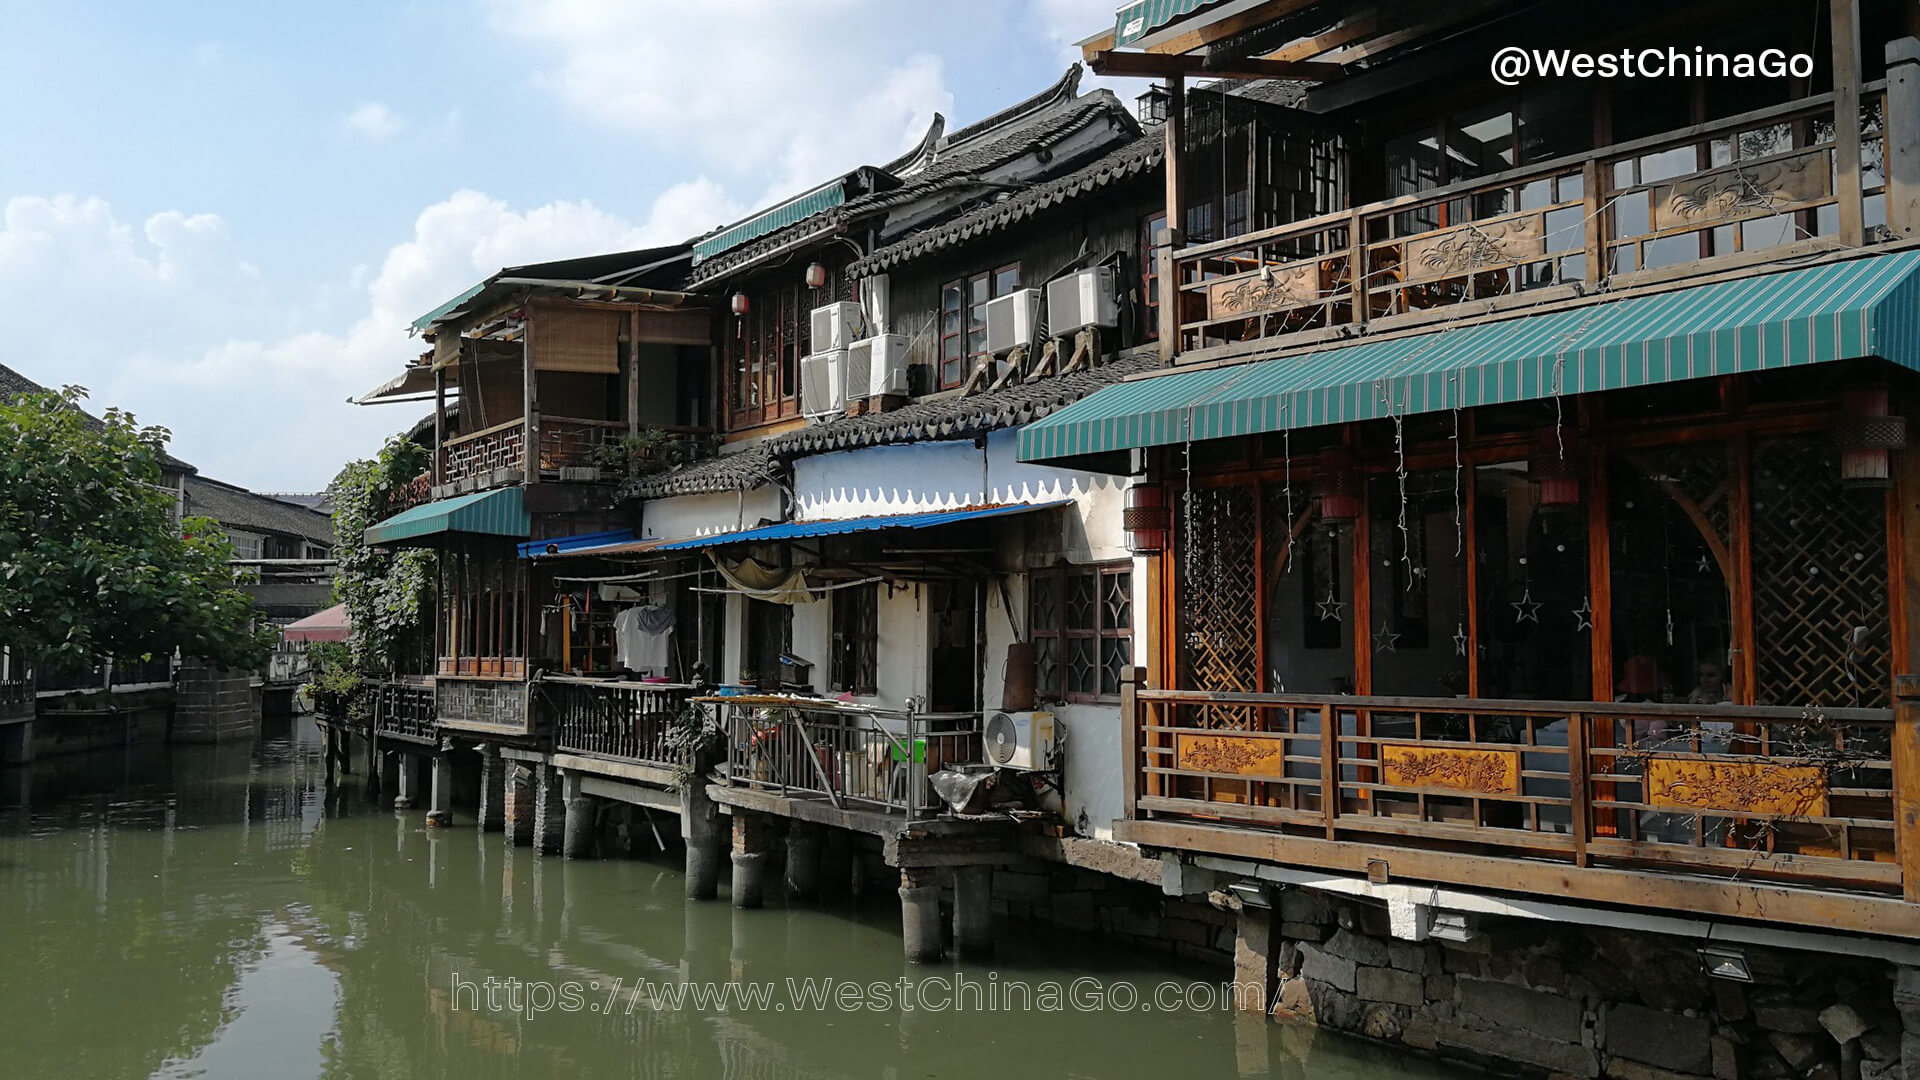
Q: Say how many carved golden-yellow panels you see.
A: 3